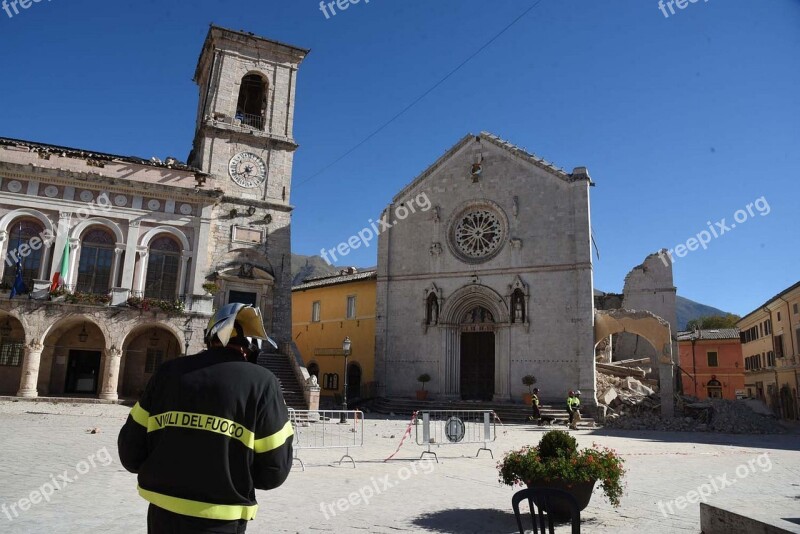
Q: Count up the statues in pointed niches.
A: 2